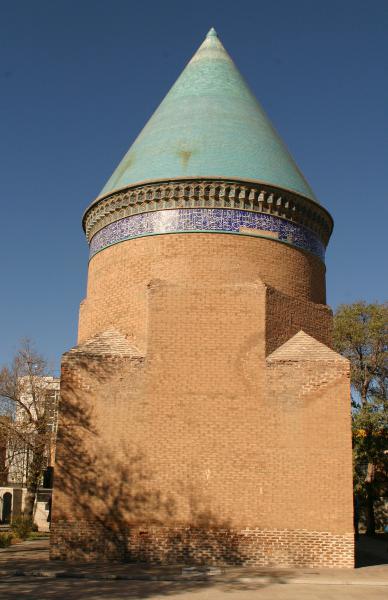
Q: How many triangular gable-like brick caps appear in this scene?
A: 2